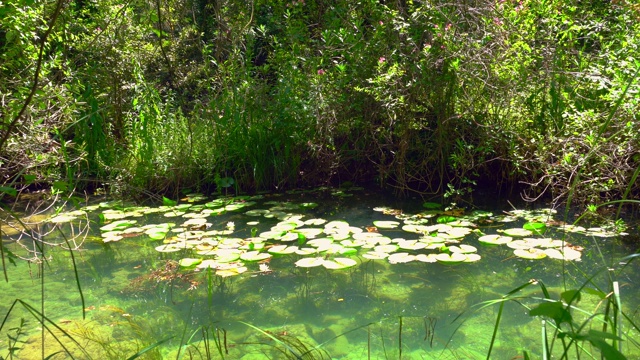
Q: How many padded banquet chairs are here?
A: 0